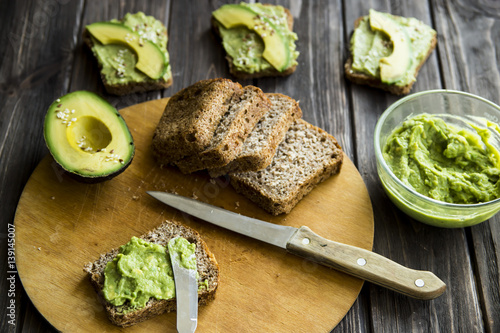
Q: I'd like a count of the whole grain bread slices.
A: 8